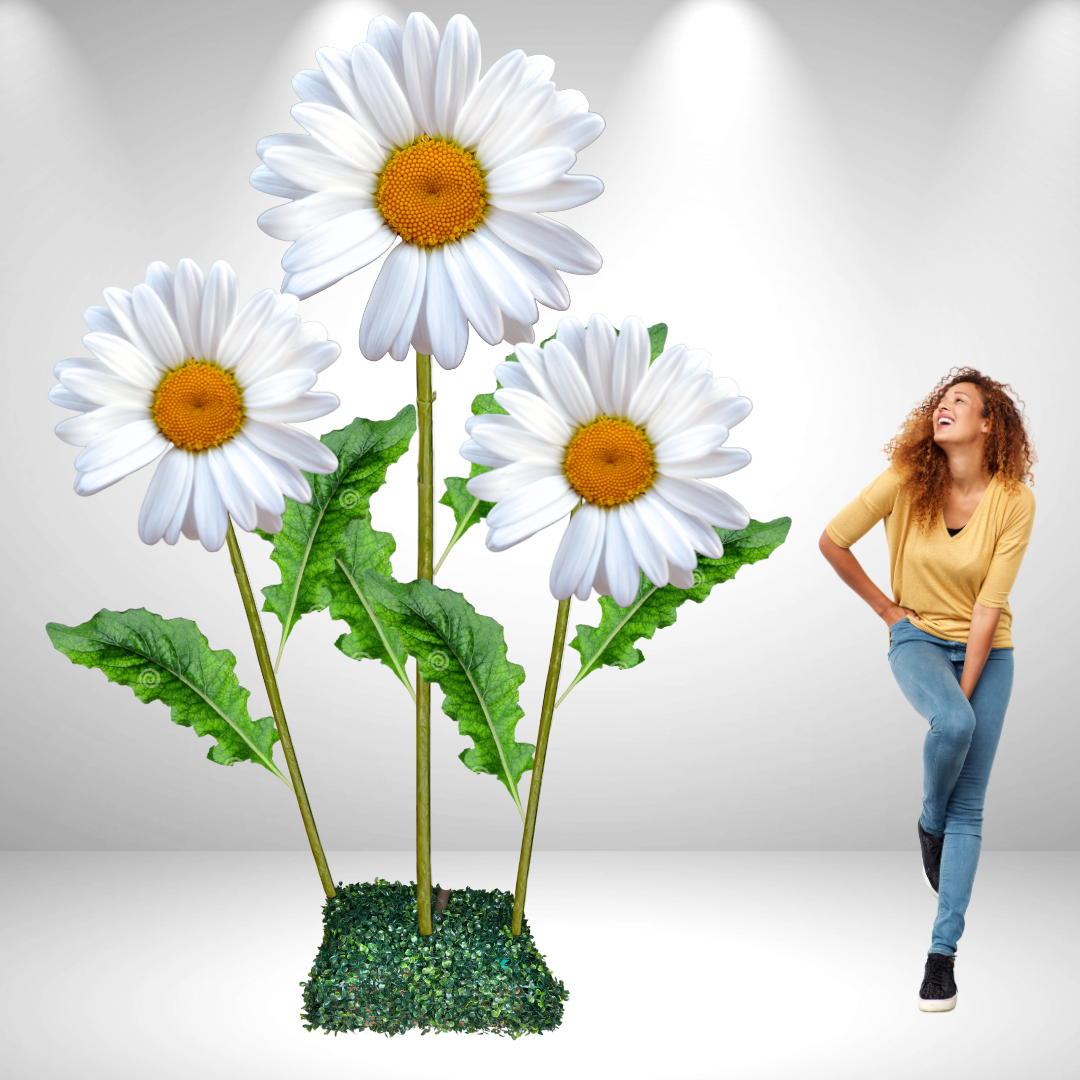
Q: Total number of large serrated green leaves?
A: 6